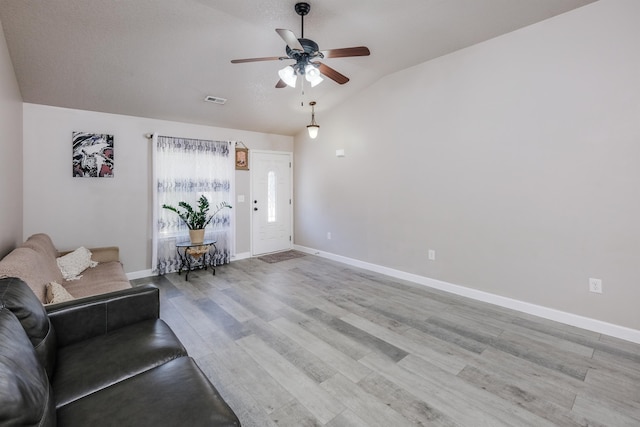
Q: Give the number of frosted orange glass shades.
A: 0